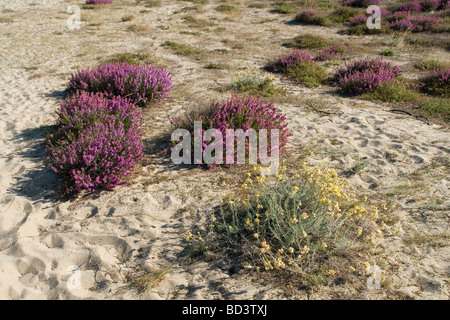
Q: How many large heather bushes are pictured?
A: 3